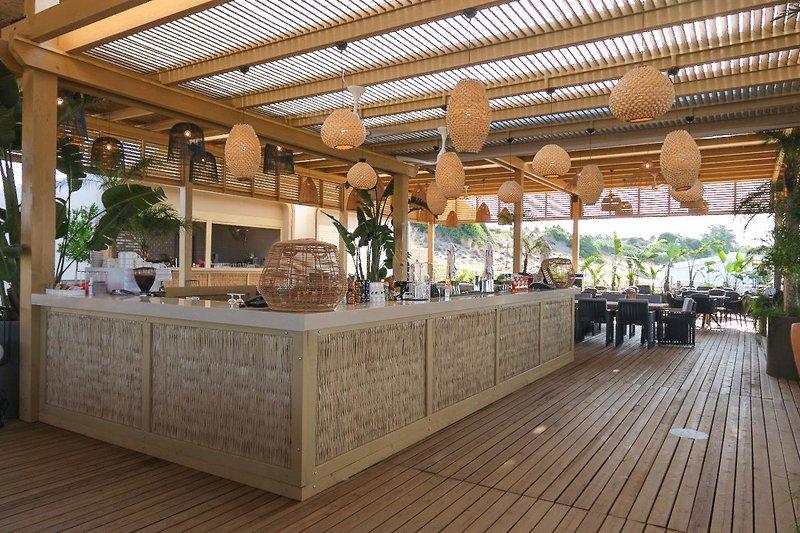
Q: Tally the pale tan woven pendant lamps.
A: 12